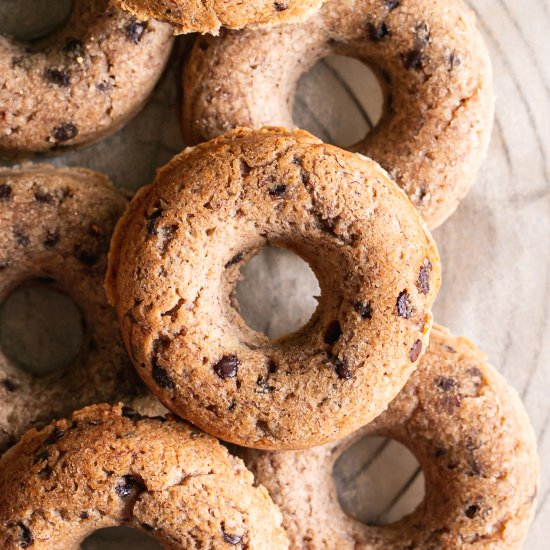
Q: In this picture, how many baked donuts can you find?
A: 7